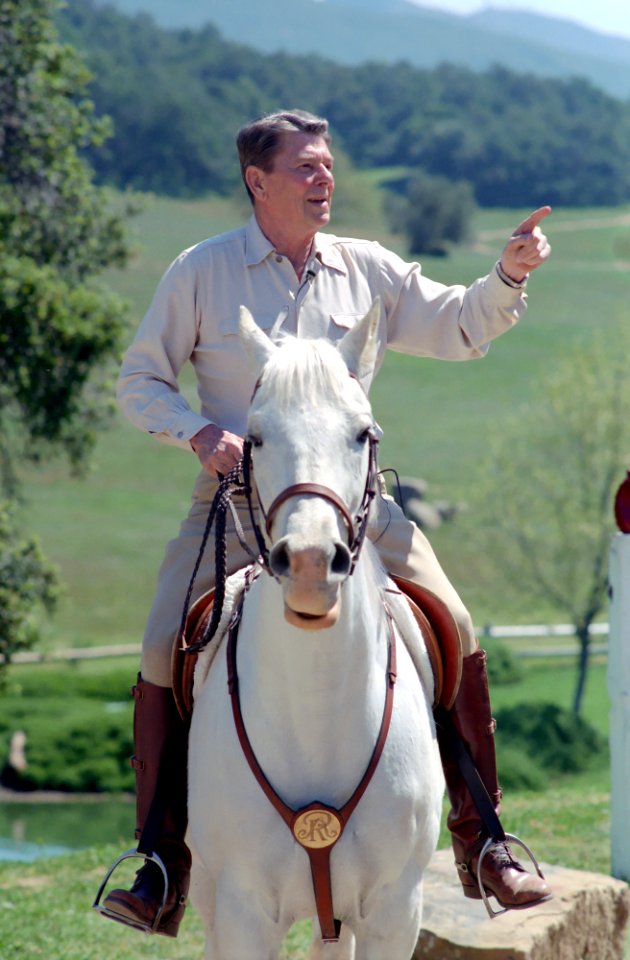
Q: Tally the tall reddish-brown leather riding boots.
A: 2